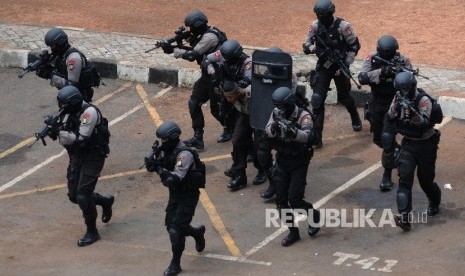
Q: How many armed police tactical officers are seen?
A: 10